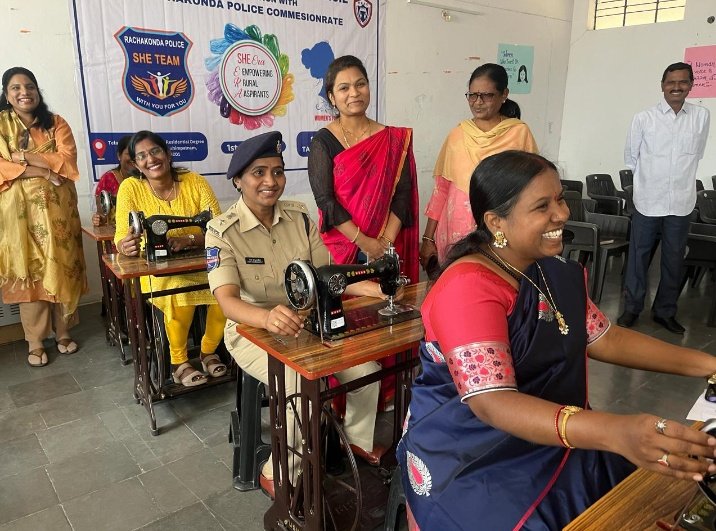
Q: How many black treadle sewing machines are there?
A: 4